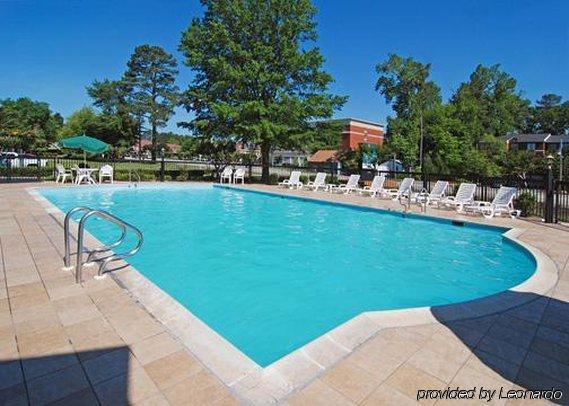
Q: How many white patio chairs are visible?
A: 13